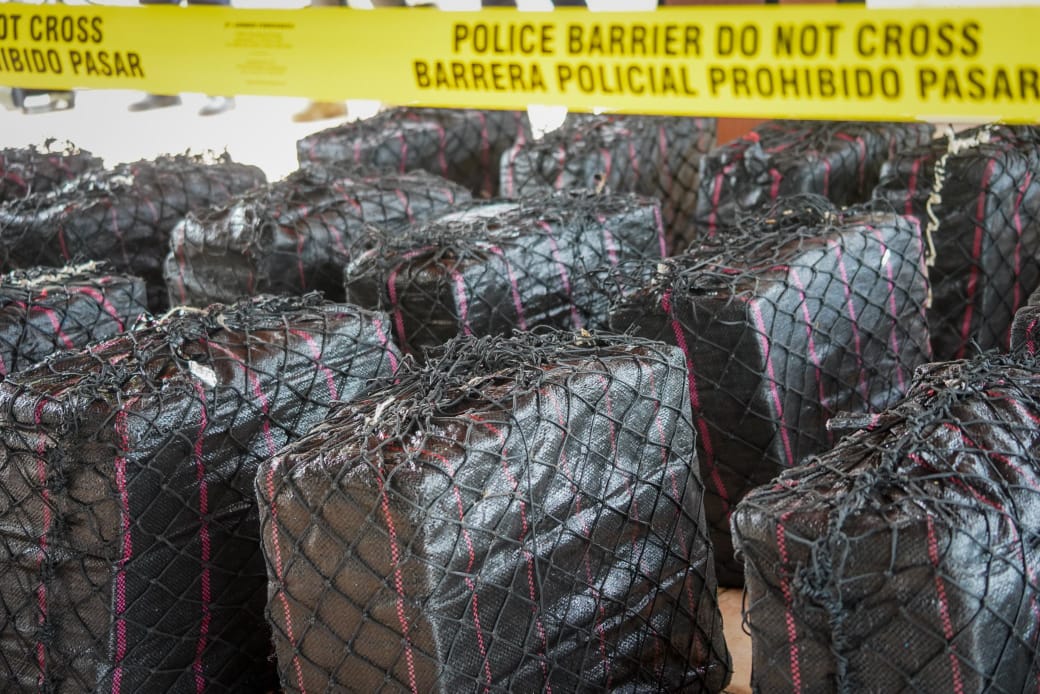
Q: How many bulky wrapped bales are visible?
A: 14